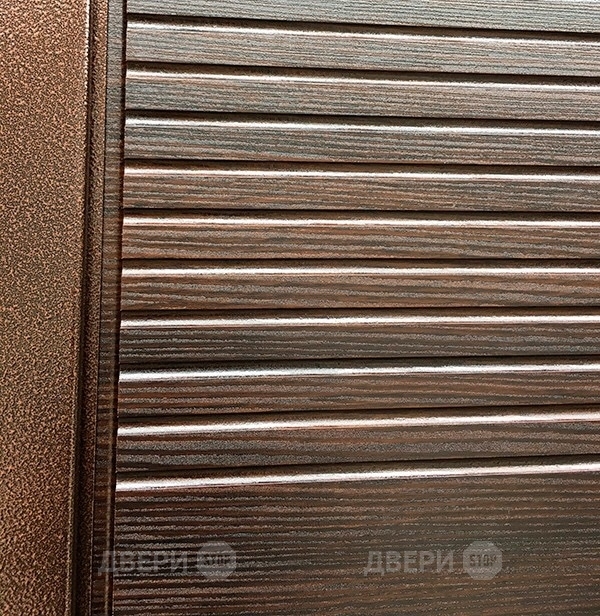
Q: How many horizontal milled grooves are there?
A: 10